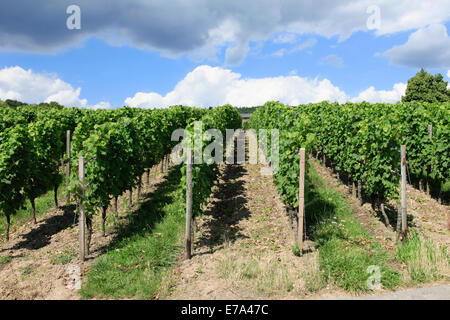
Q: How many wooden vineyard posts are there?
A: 6